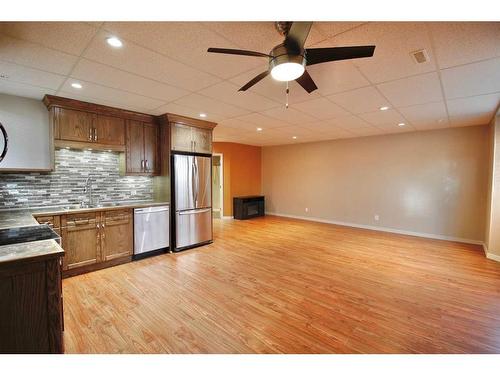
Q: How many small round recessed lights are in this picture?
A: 7